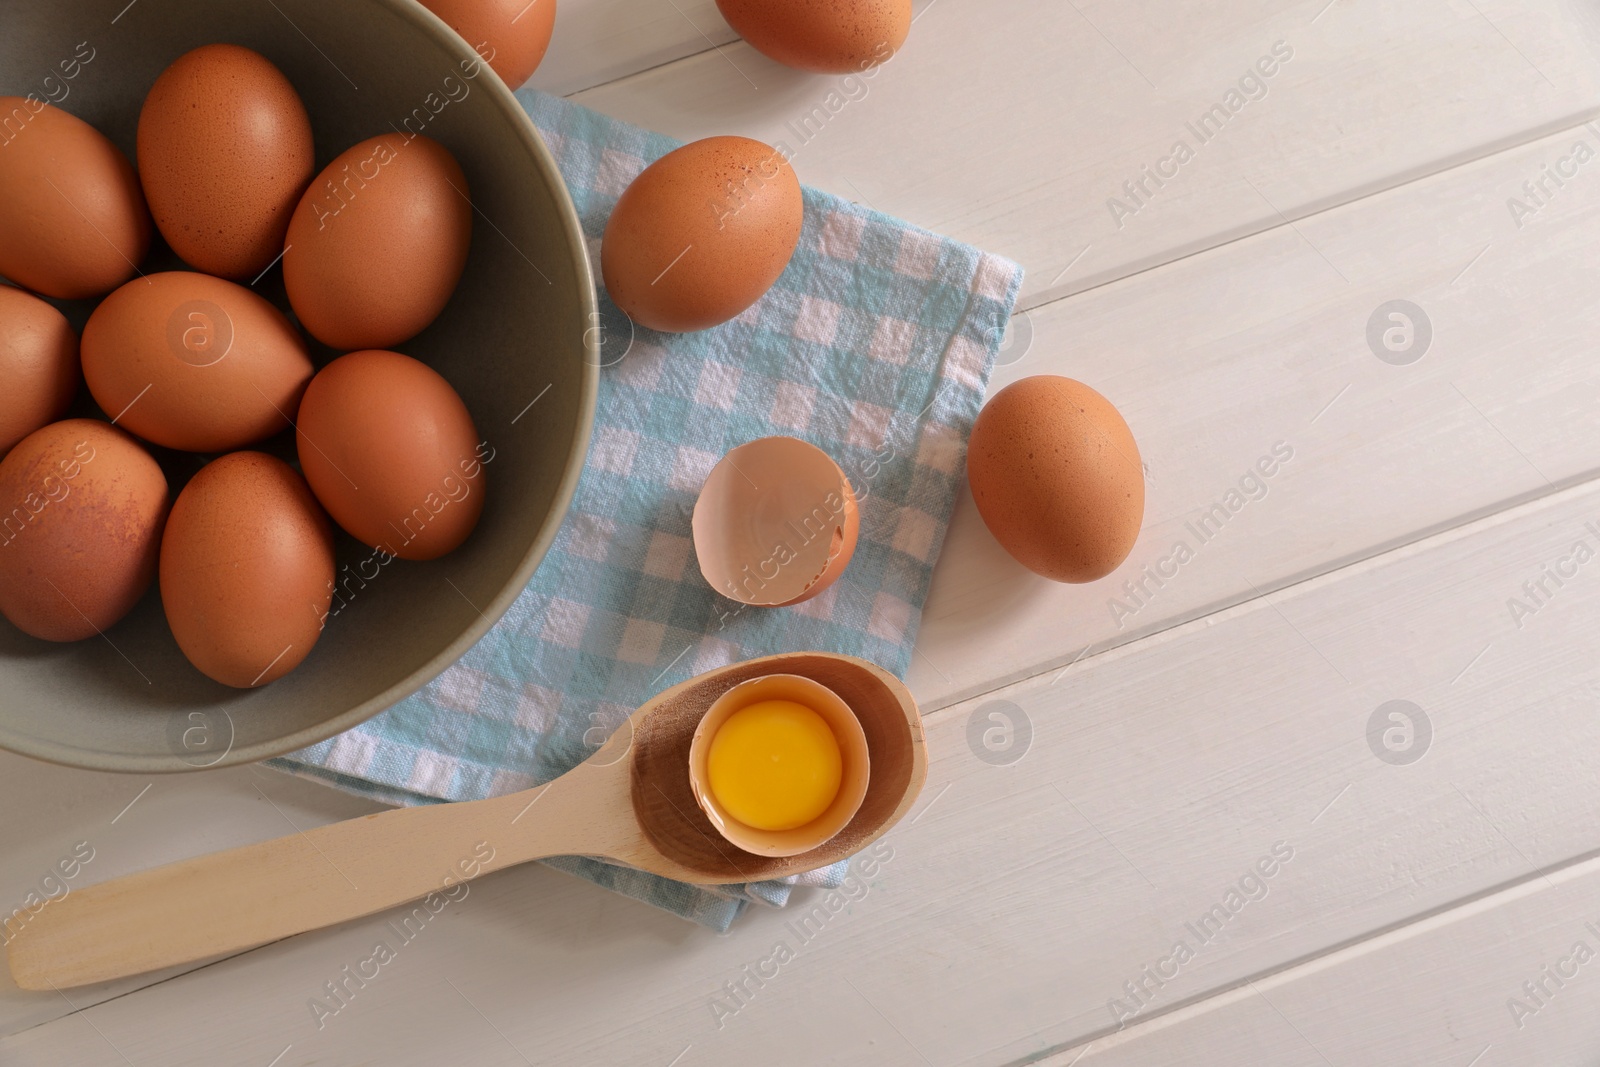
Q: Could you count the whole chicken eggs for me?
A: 12